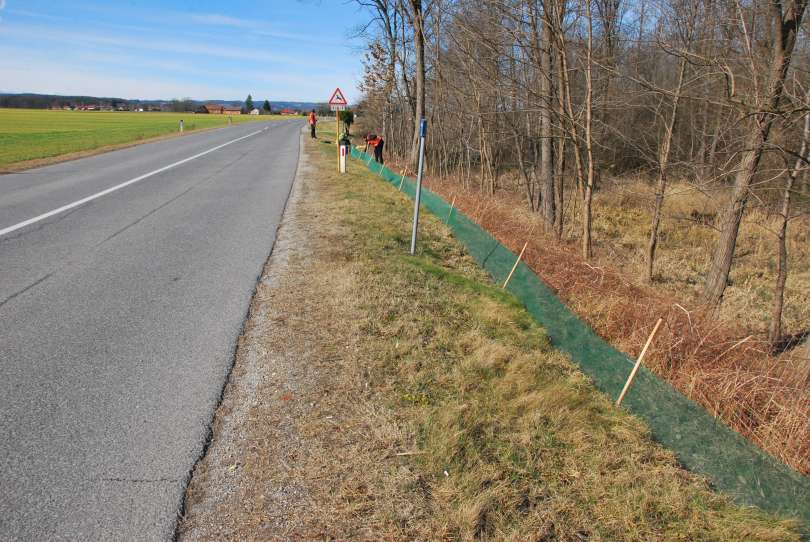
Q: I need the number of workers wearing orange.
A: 2